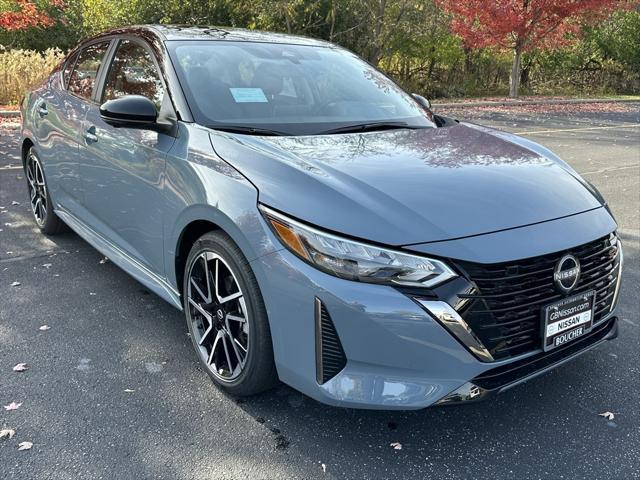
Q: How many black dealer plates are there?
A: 1